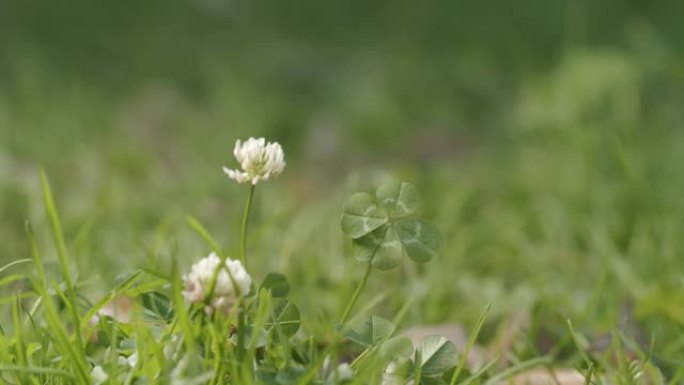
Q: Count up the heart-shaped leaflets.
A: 4